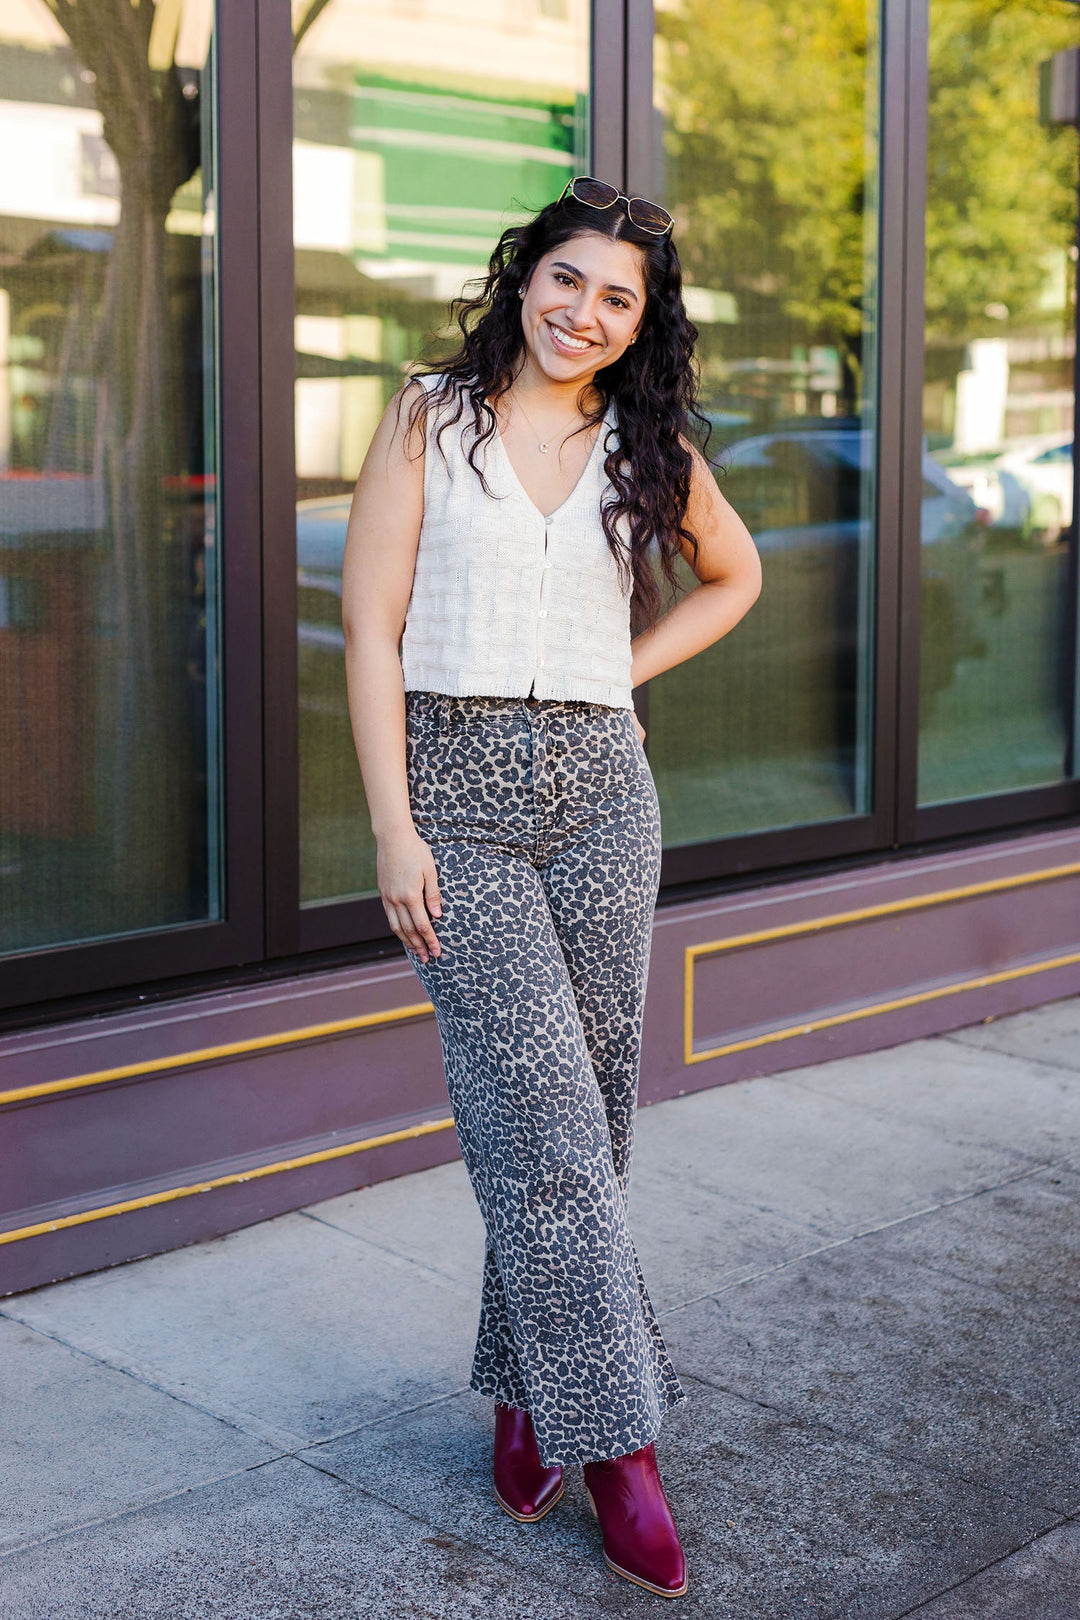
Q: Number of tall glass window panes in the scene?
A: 4